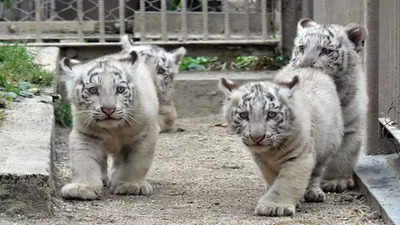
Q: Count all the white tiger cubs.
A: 4